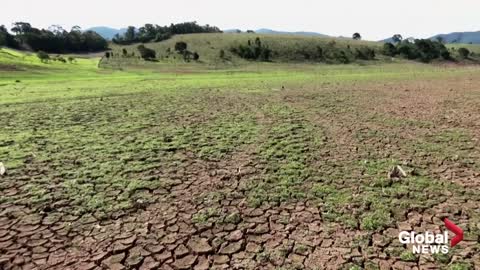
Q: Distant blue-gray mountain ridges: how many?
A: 3